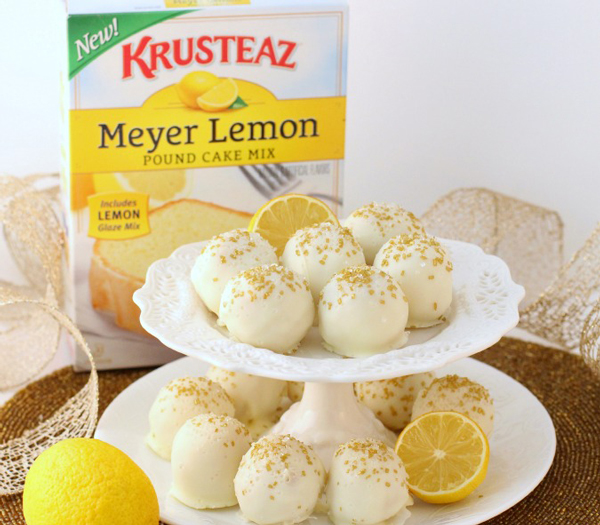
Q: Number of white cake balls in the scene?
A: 14